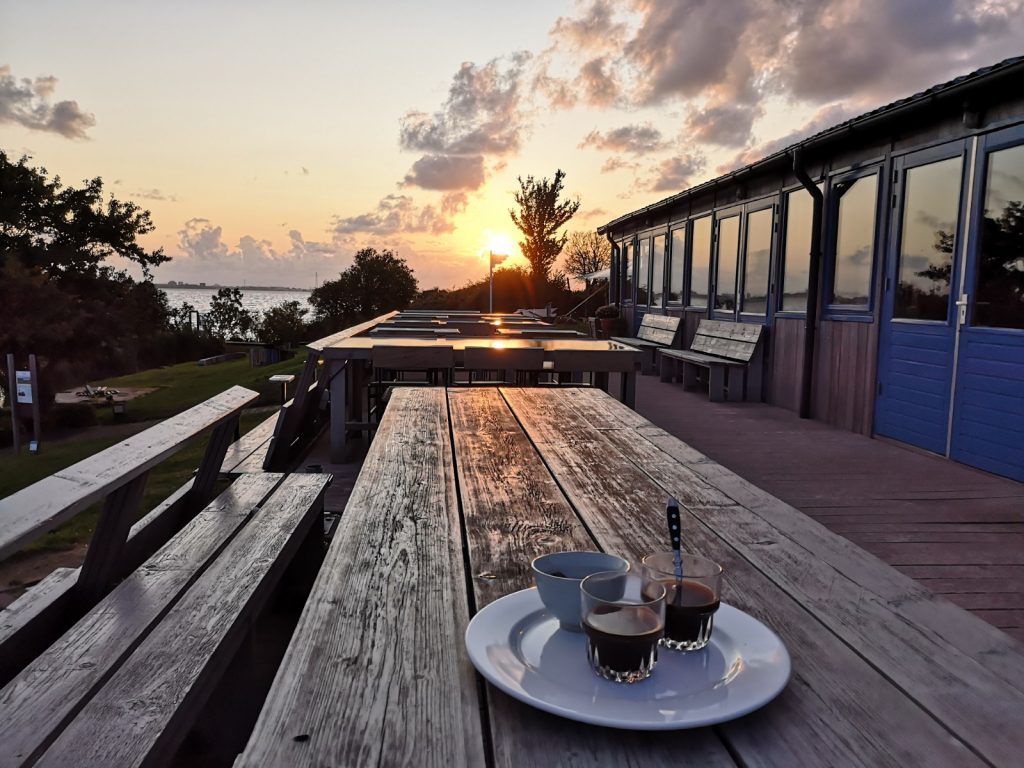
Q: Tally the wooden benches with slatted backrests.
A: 2